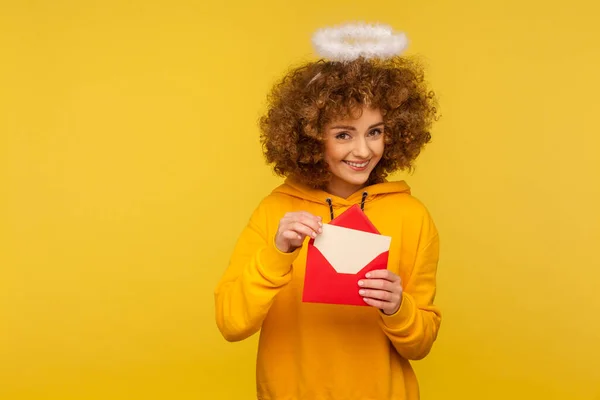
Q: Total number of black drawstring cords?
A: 2